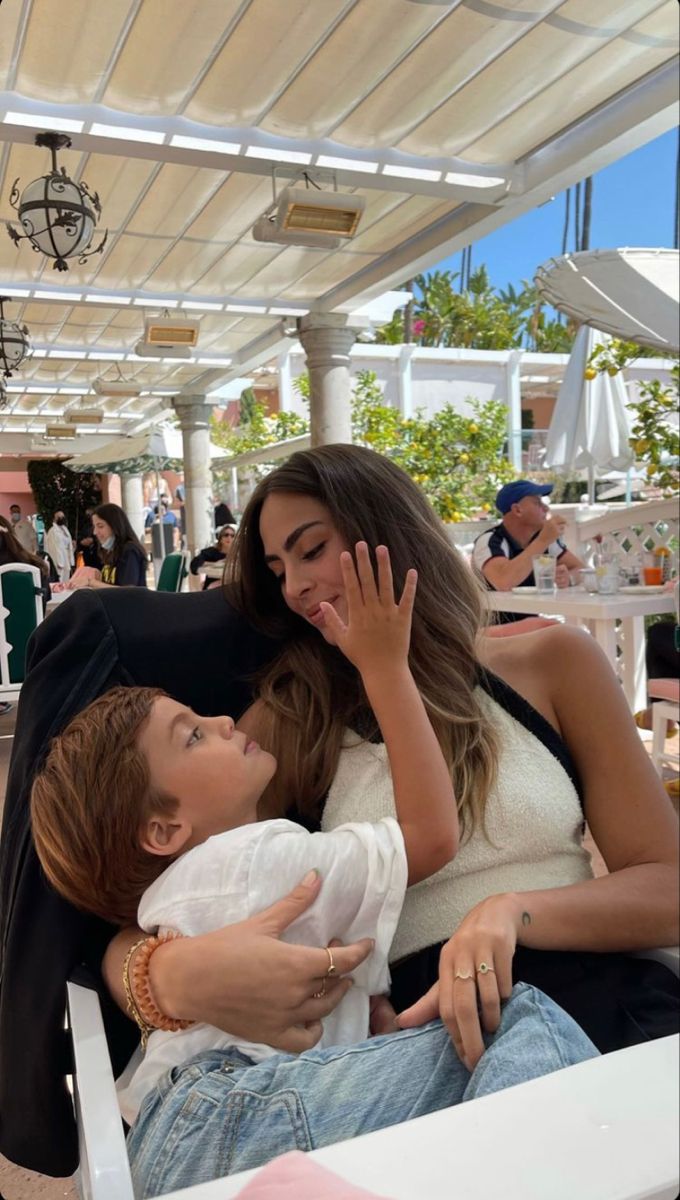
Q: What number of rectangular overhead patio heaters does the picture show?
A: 5